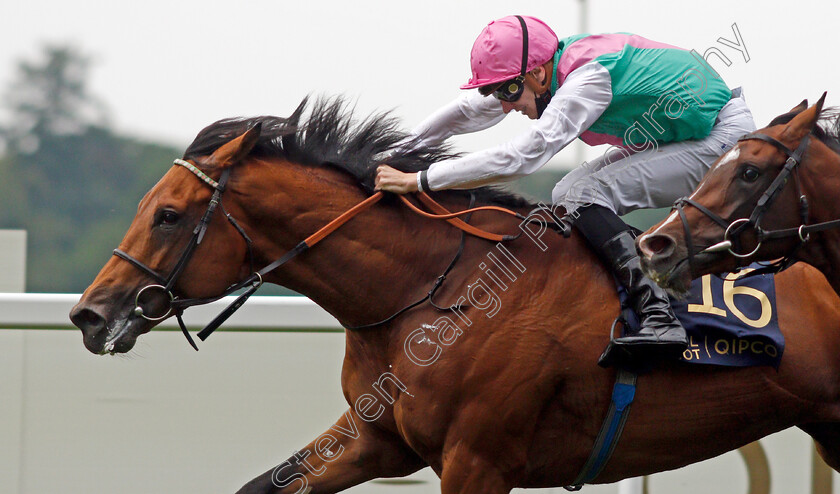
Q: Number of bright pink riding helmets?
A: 1